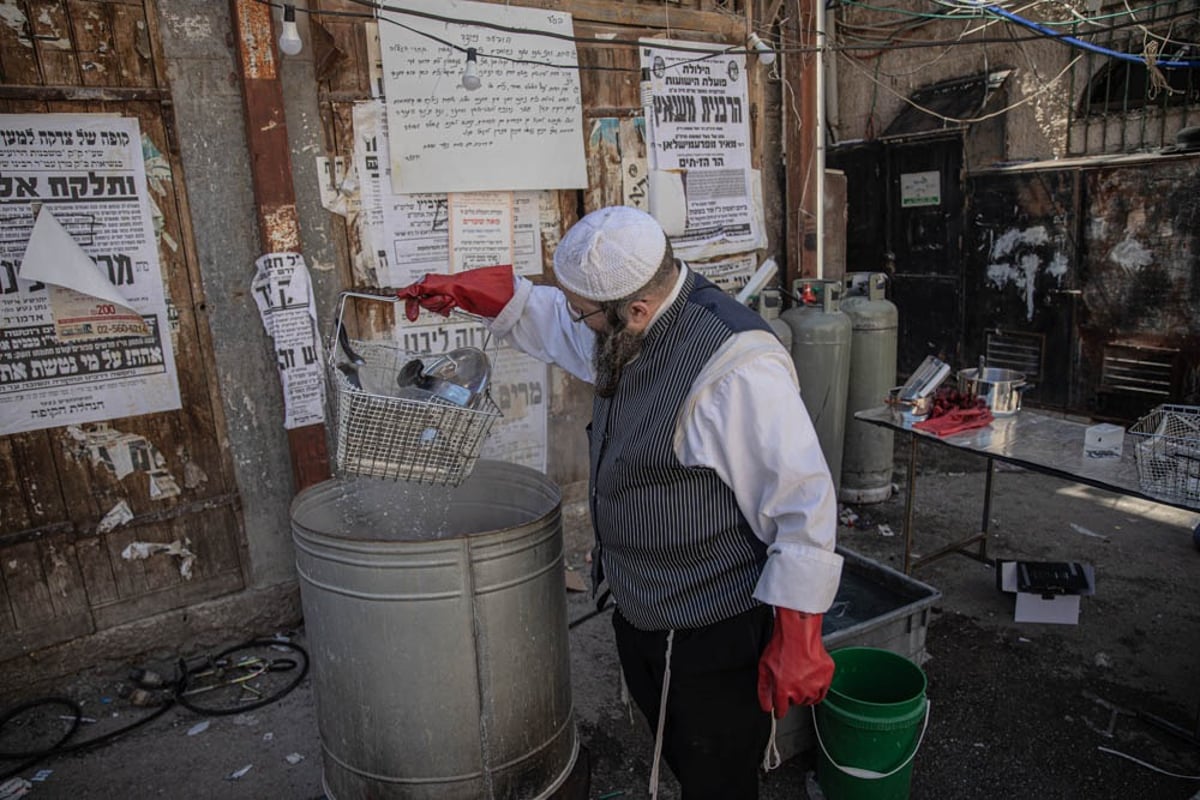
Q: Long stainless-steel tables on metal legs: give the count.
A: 1